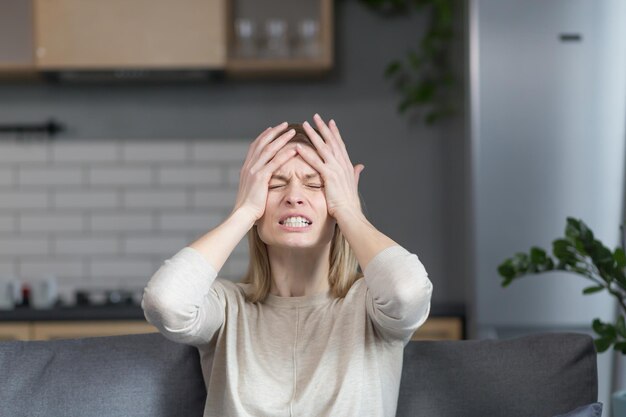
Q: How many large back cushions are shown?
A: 2